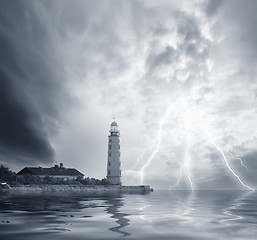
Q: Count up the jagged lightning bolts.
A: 3